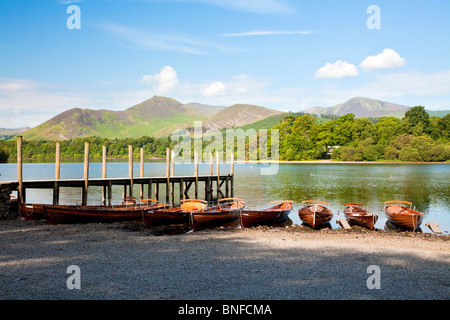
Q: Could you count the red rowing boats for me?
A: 8